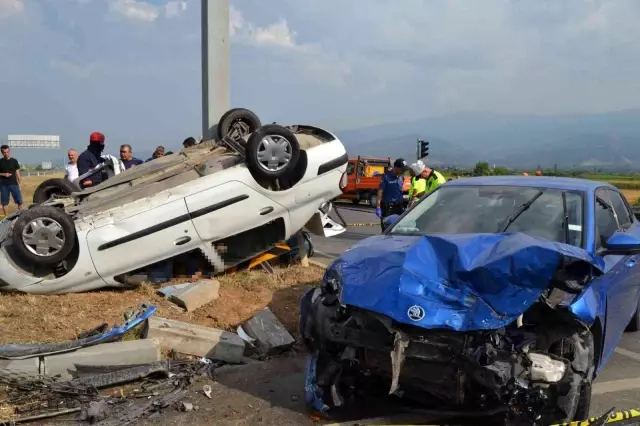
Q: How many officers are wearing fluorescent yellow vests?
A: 2